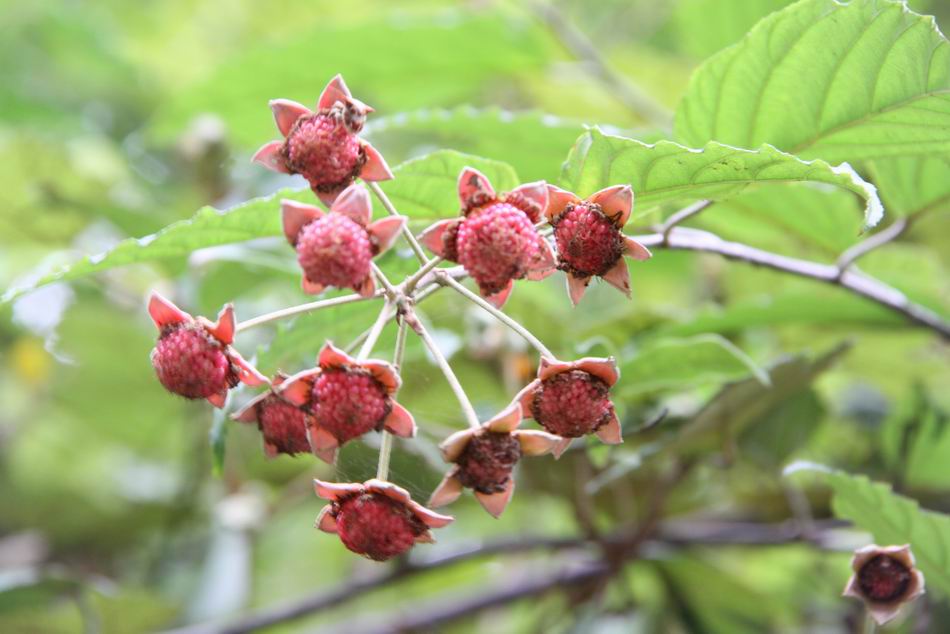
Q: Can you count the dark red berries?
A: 11